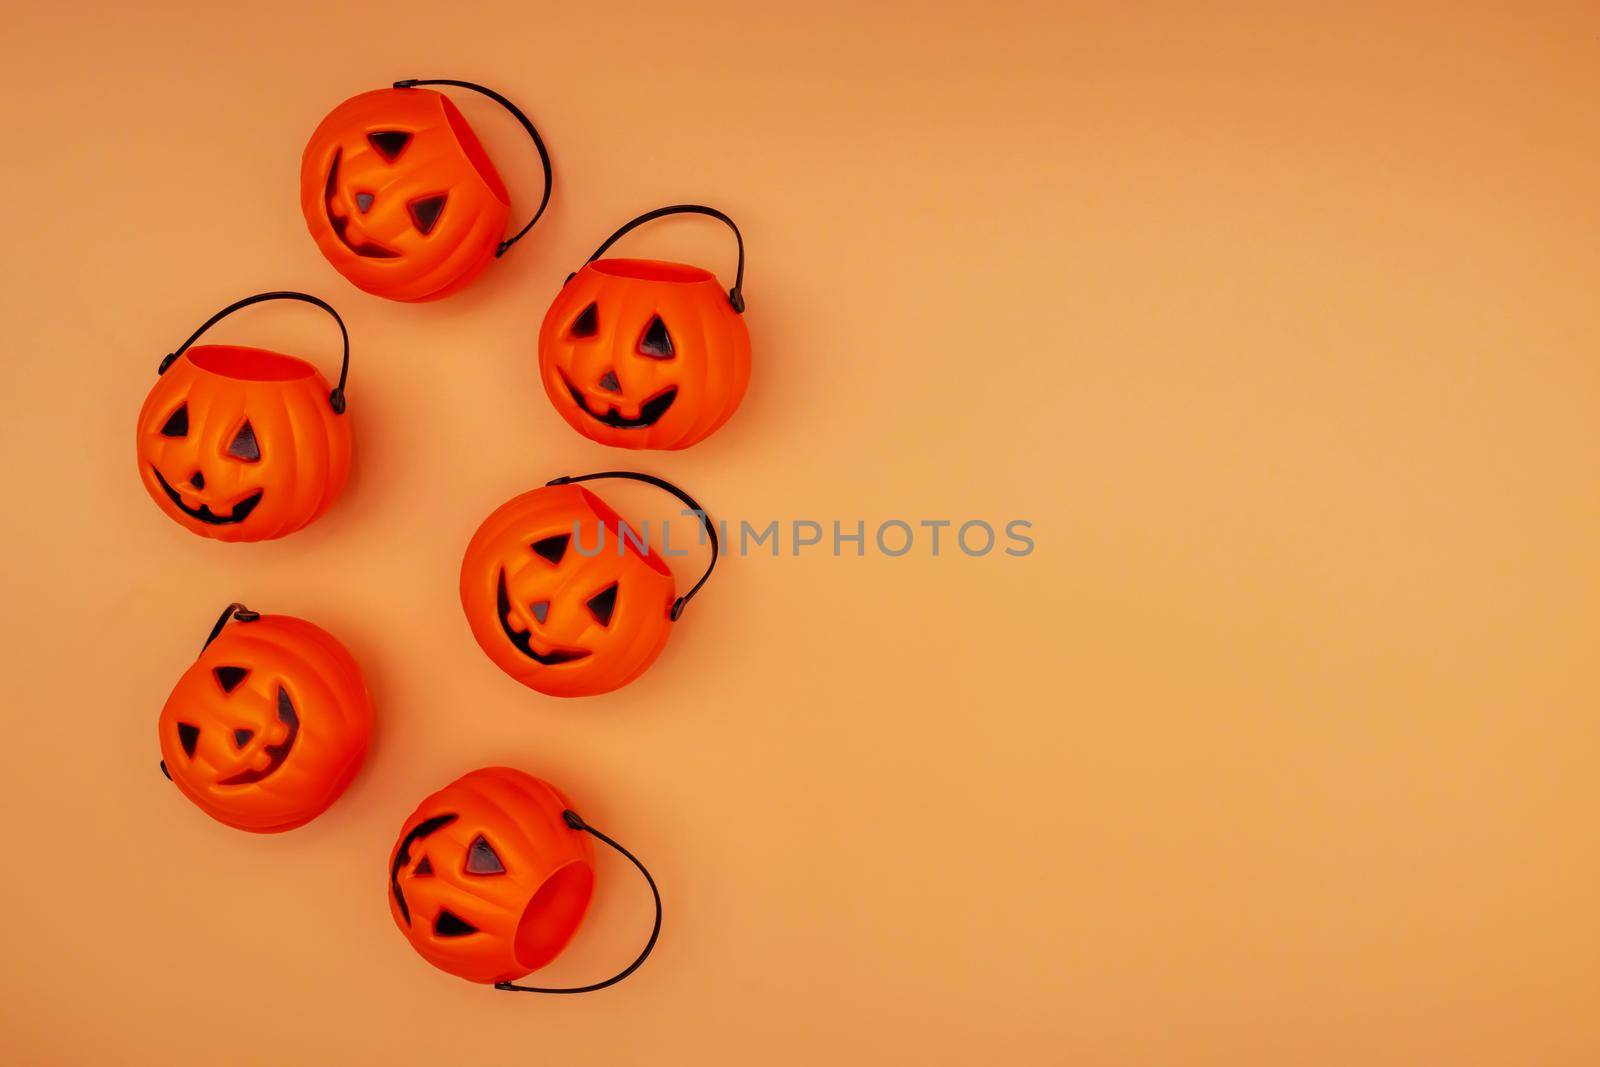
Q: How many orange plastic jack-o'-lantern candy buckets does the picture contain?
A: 6